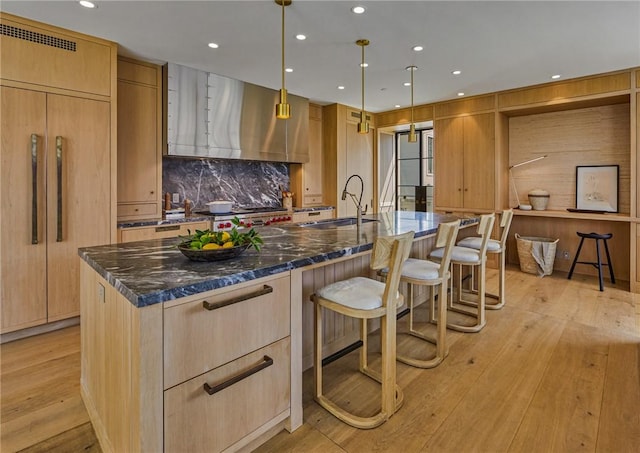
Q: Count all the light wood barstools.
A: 4